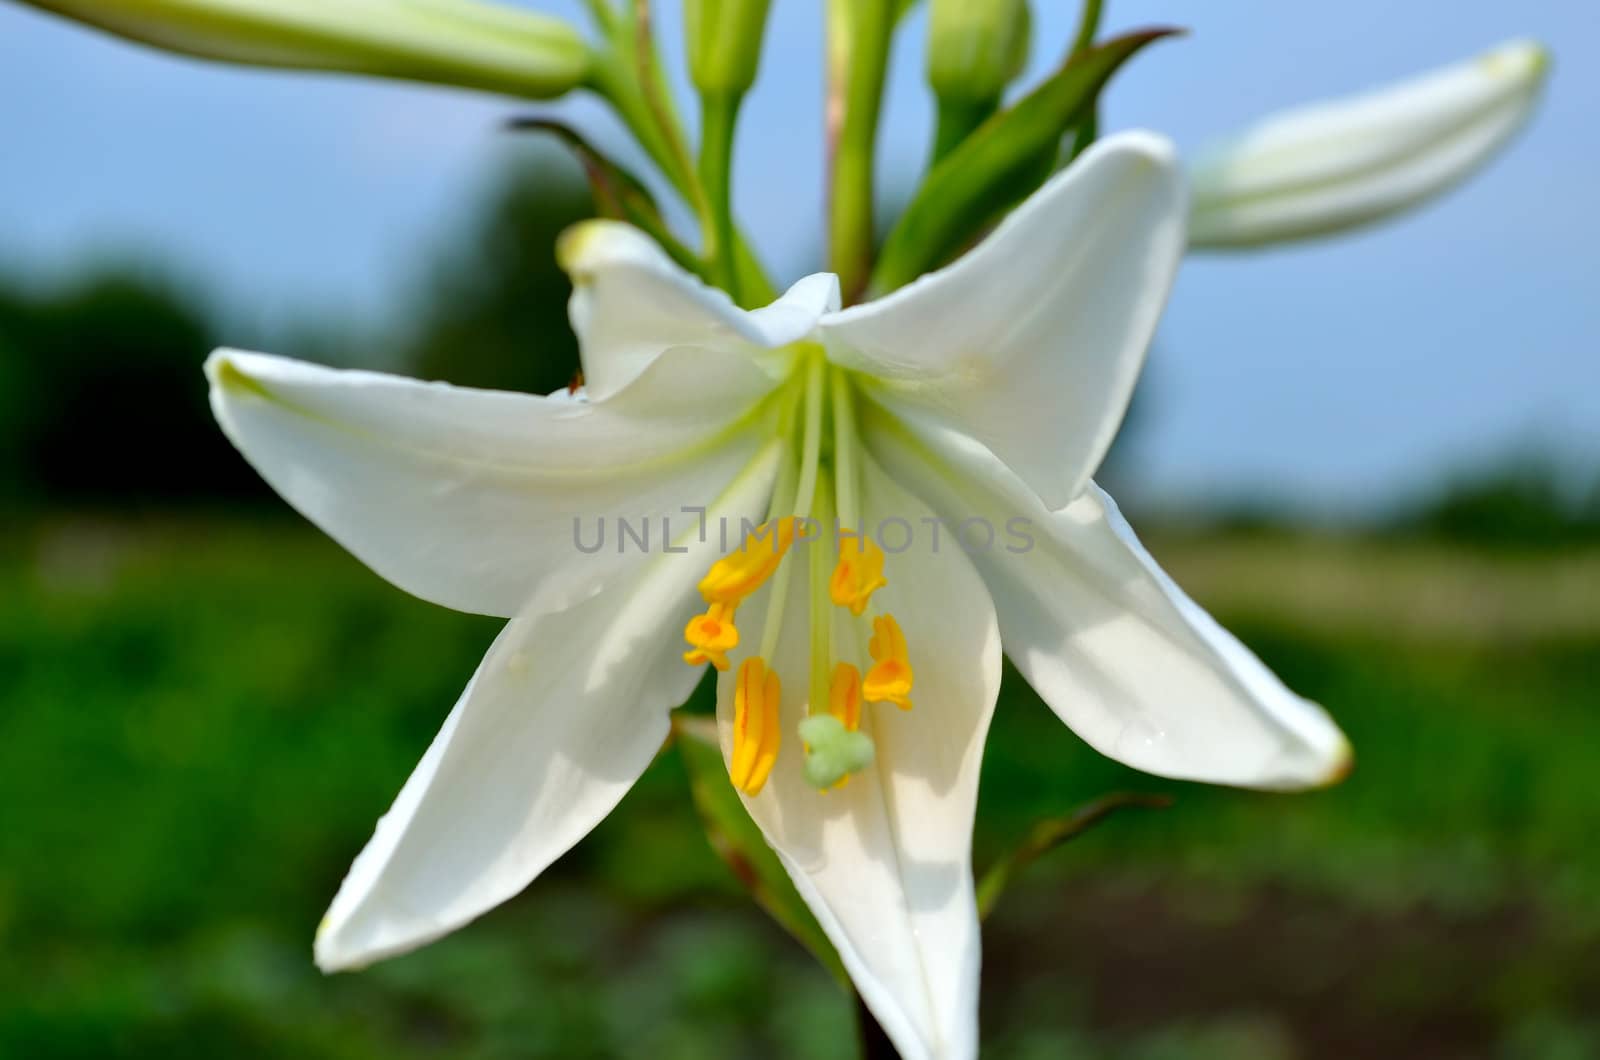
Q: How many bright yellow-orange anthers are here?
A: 6